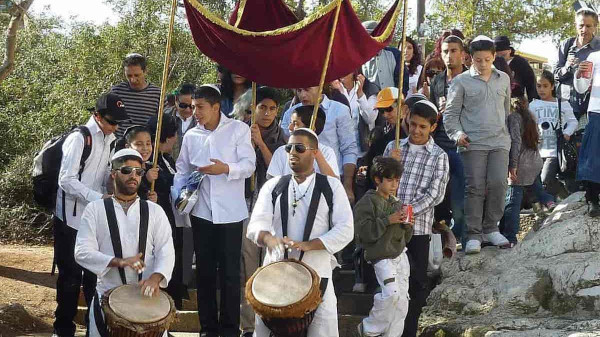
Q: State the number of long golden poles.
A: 4